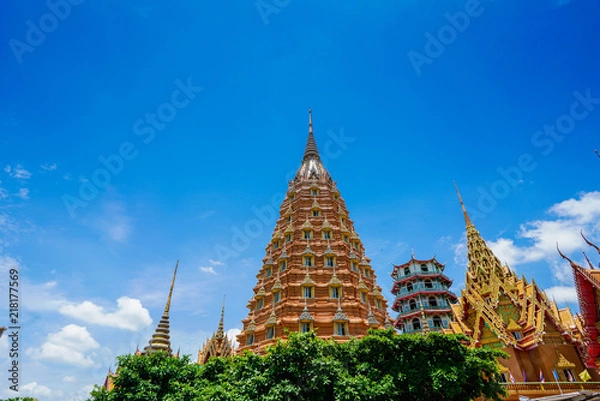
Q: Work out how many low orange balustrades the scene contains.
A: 1